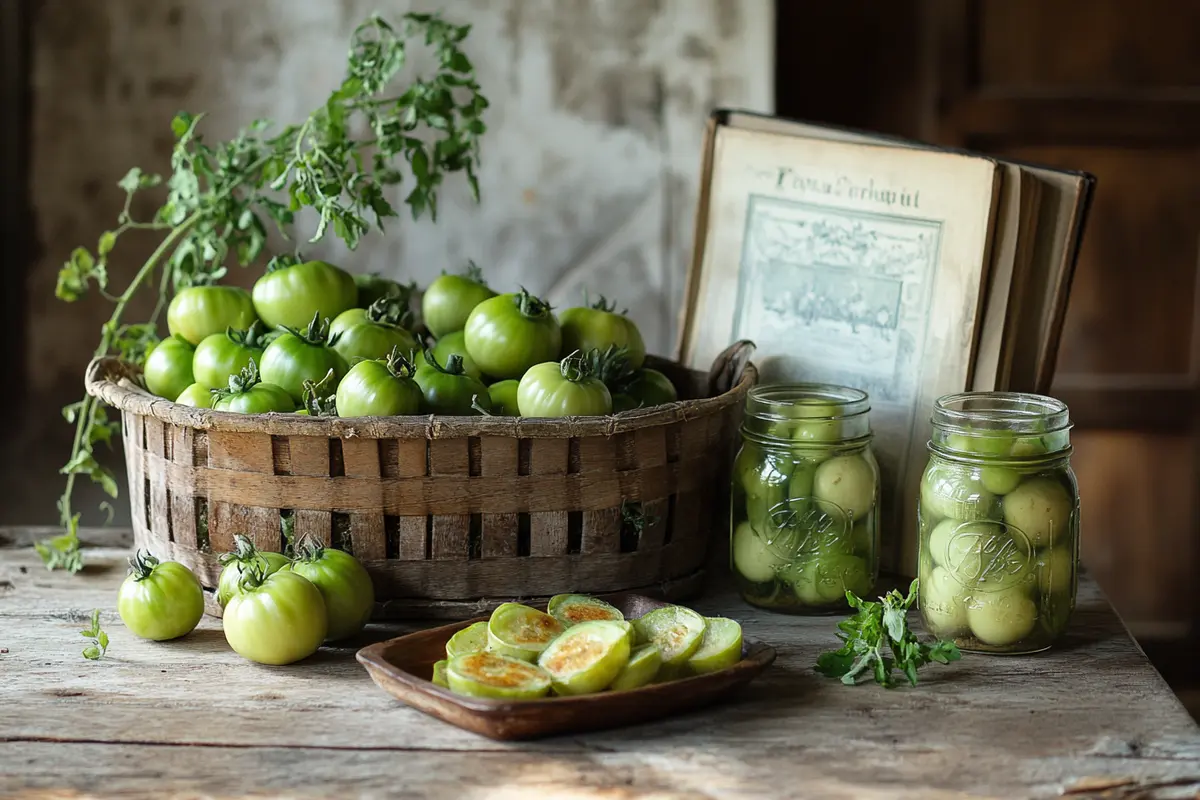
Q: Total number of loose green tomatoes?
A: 4